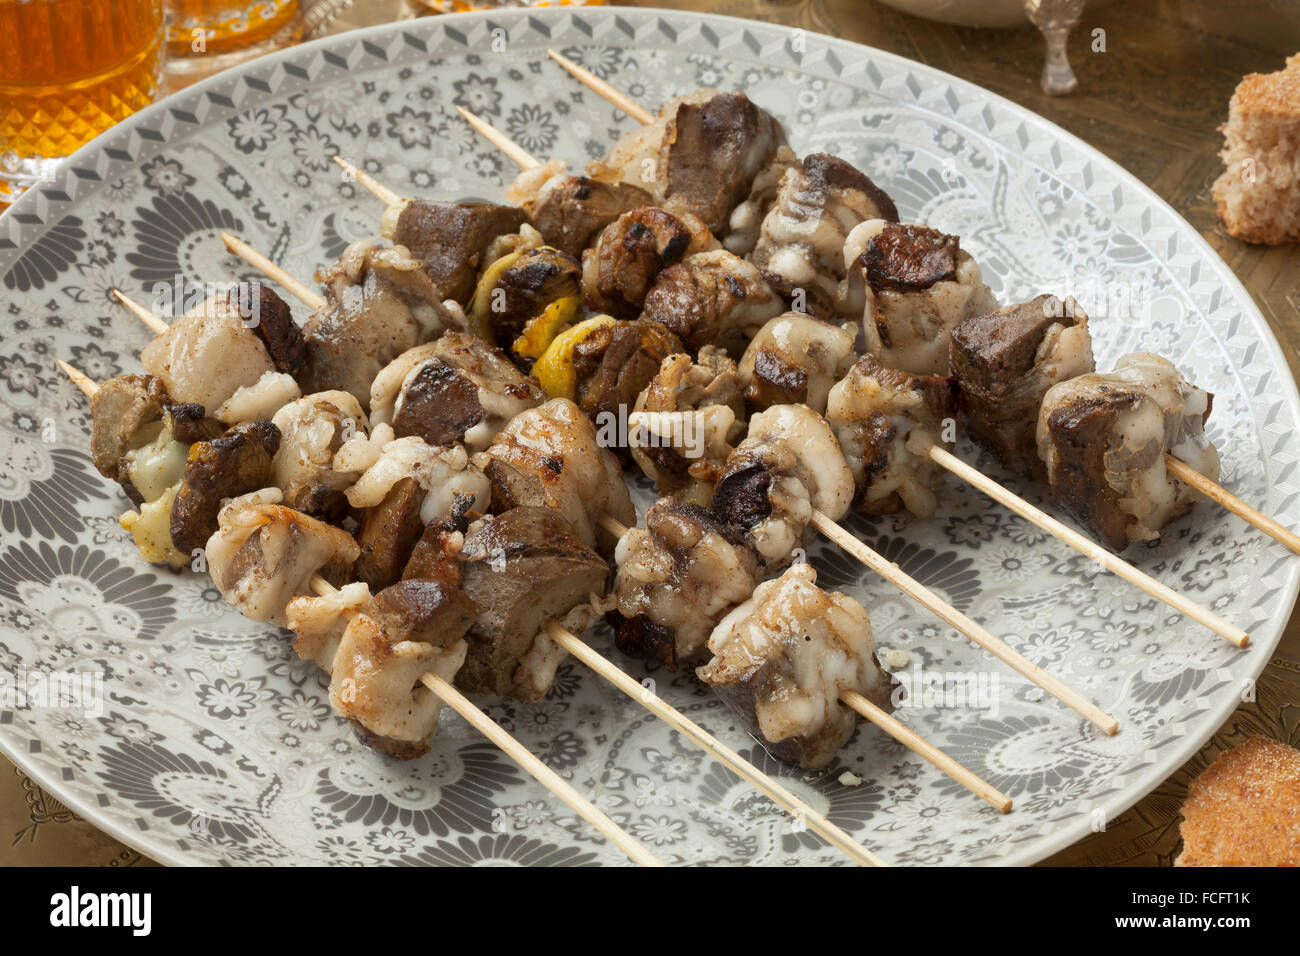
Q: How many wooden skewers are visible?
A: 6